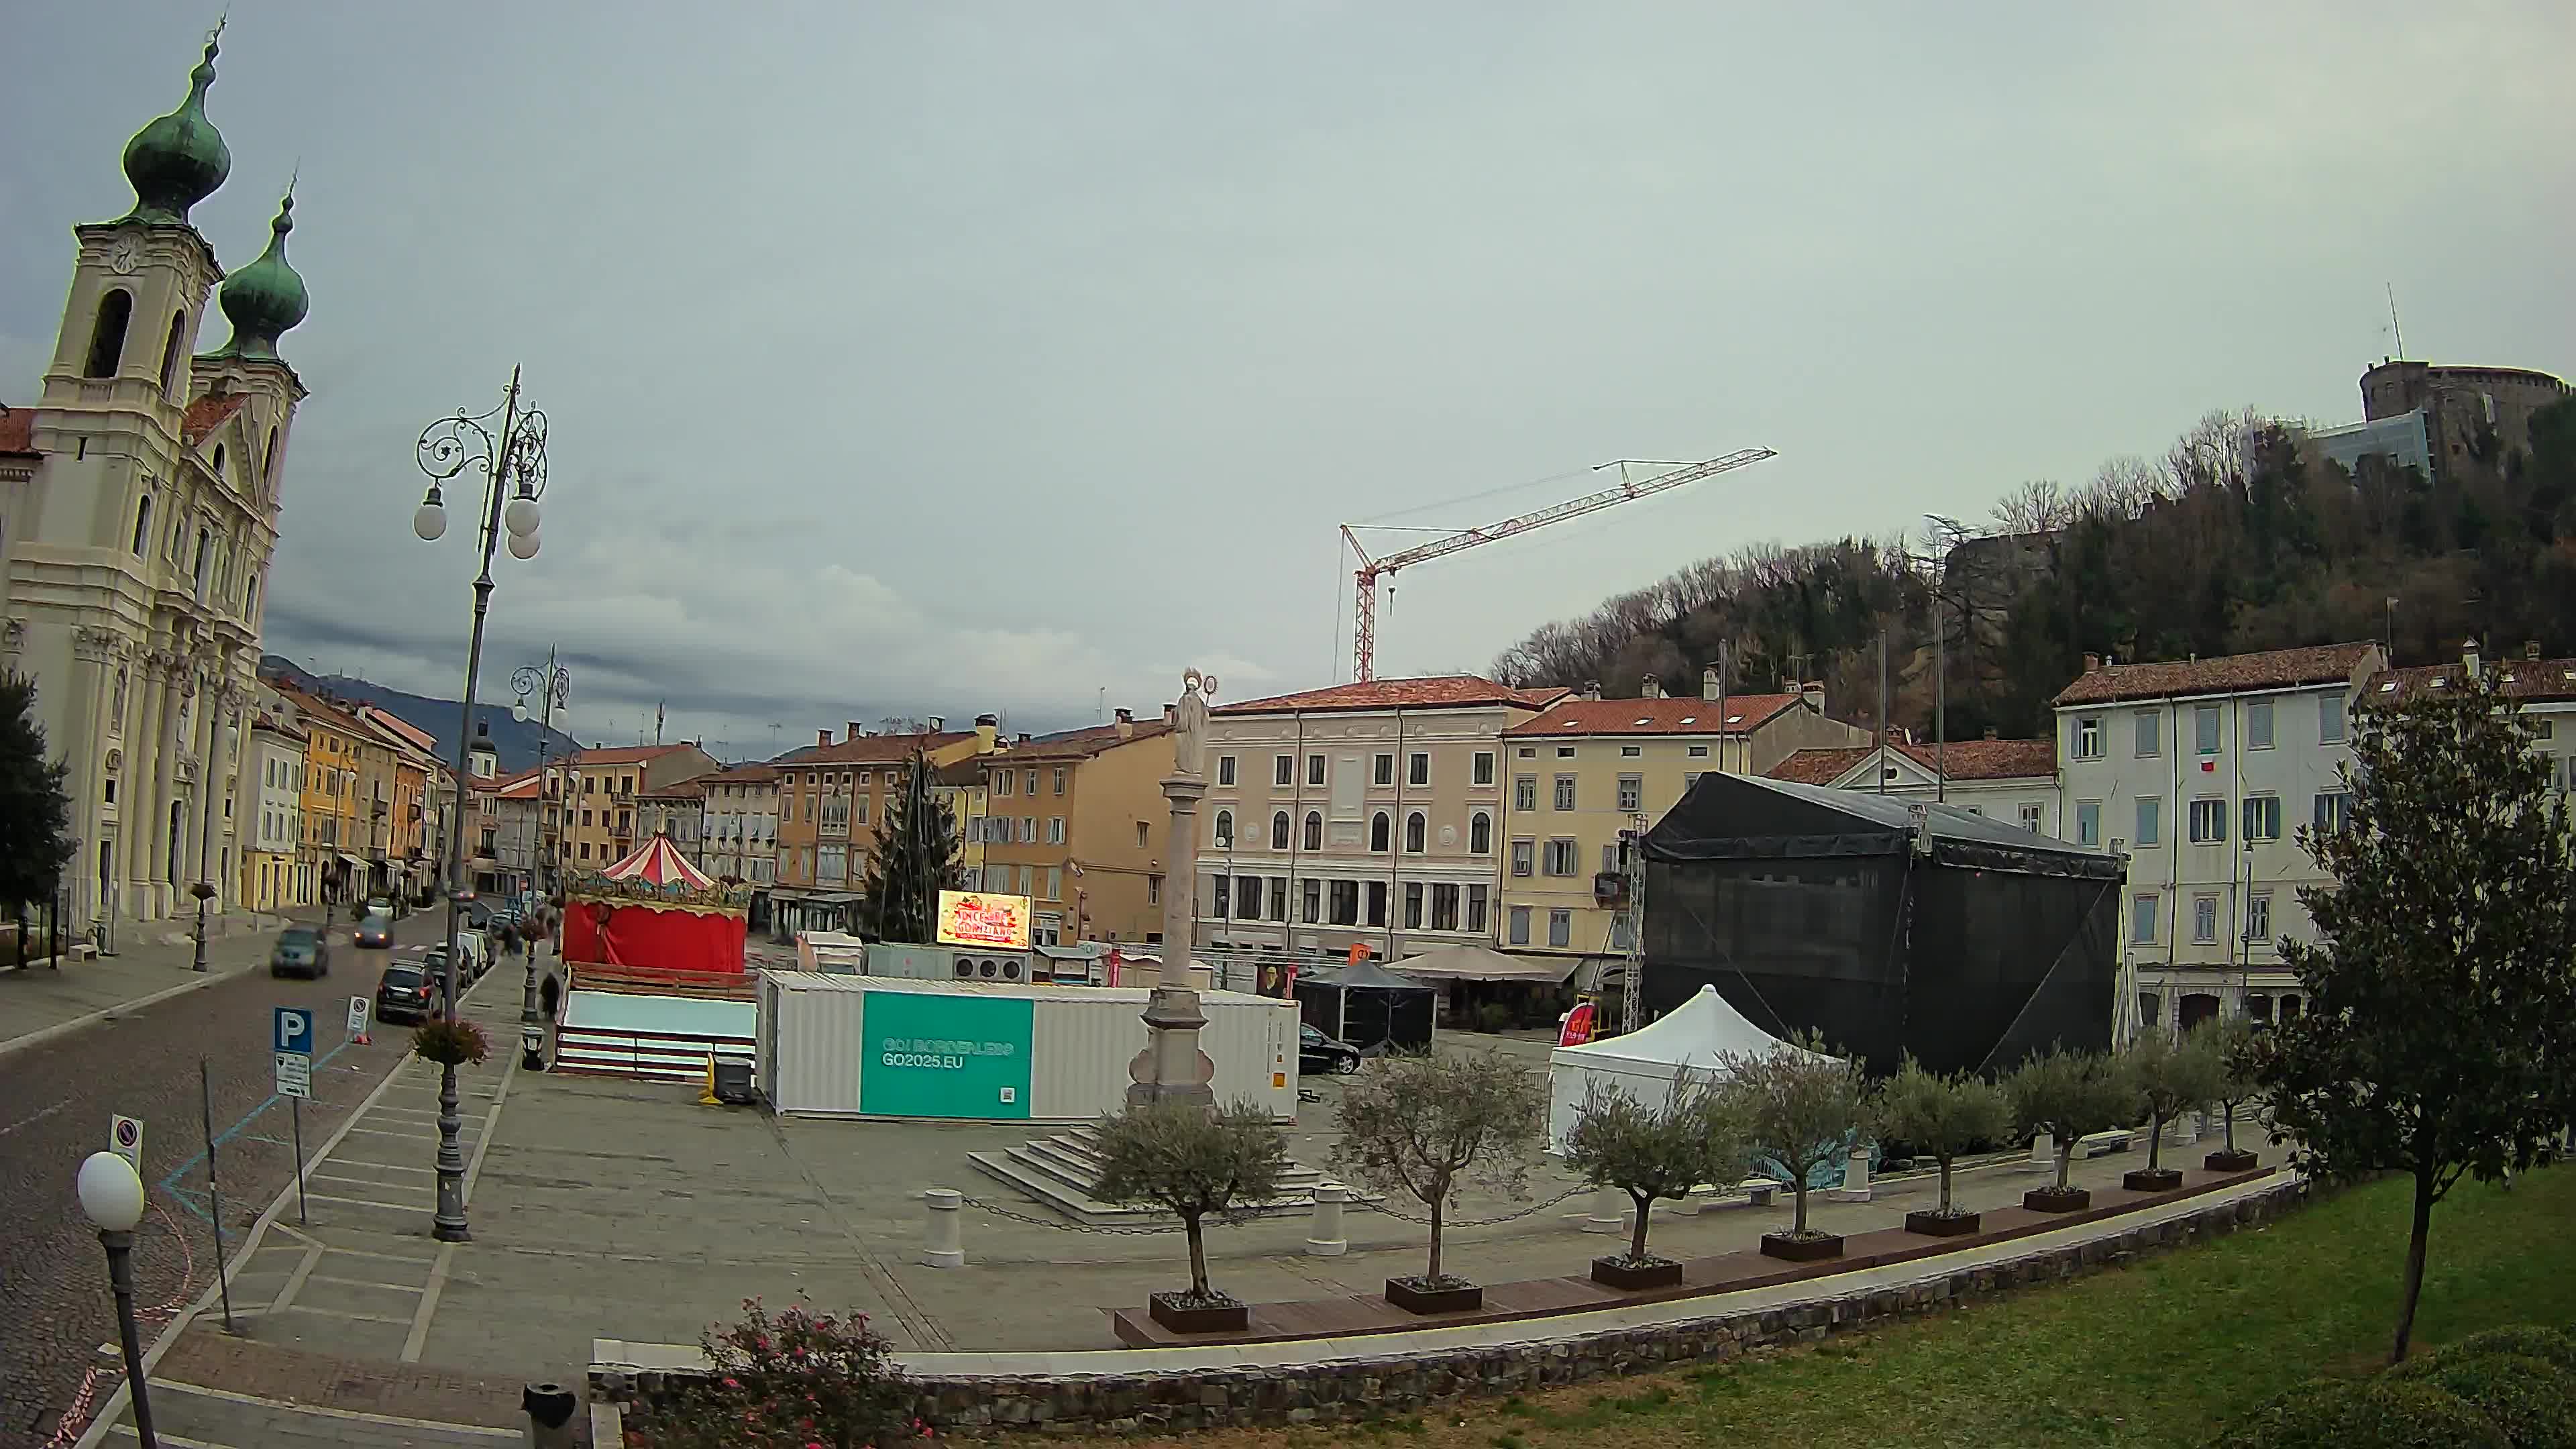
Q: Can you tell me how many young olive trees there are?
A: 8